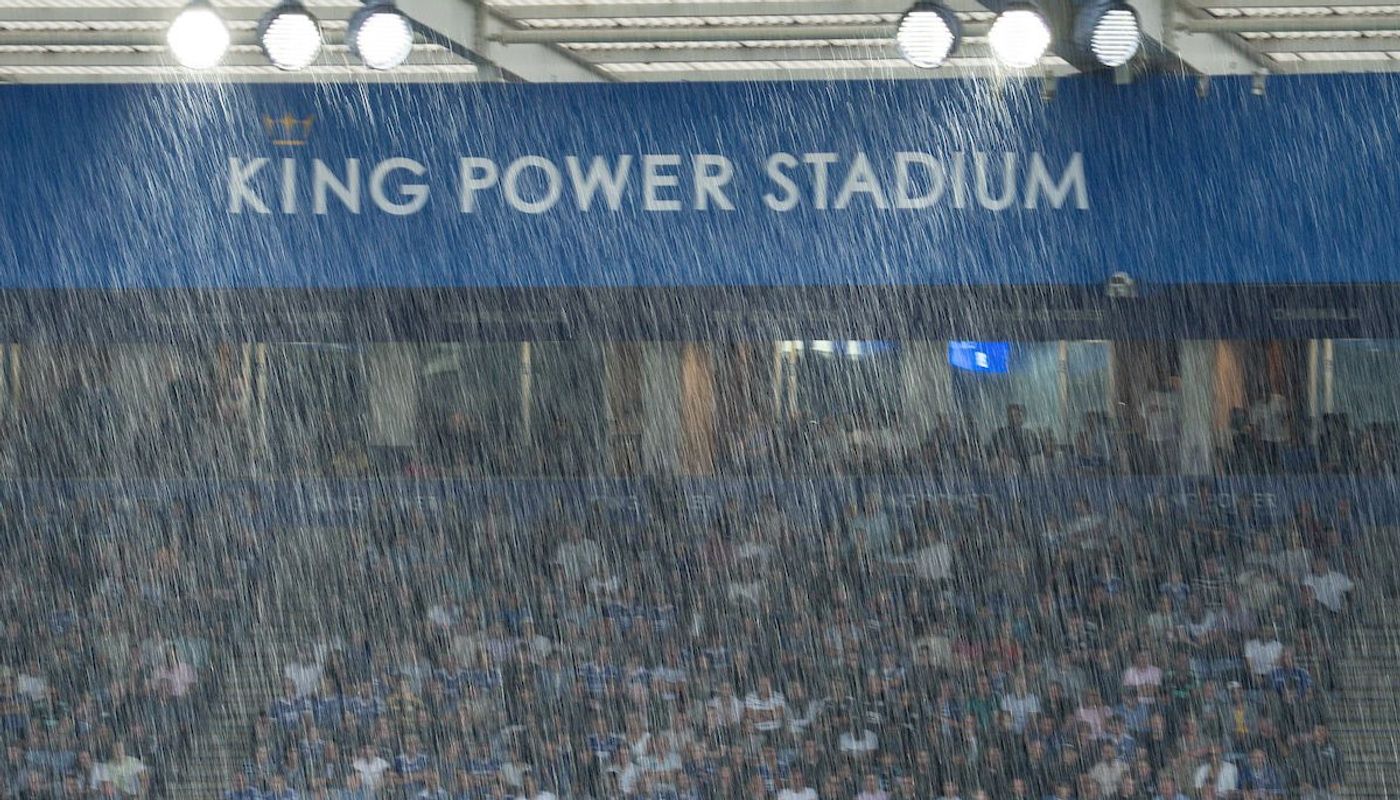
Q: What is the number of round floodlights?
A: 6